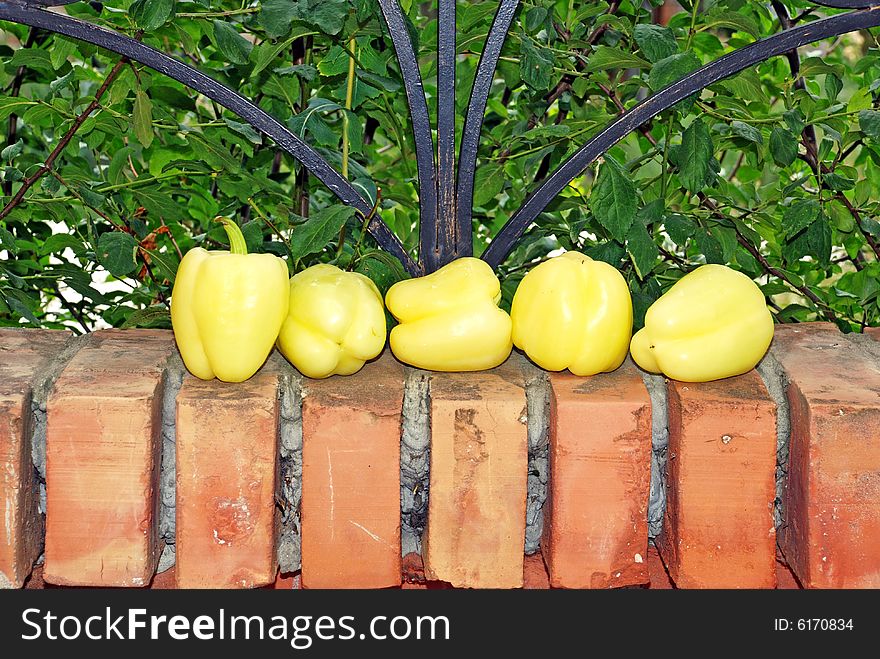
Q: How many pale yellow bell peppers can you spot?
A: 5